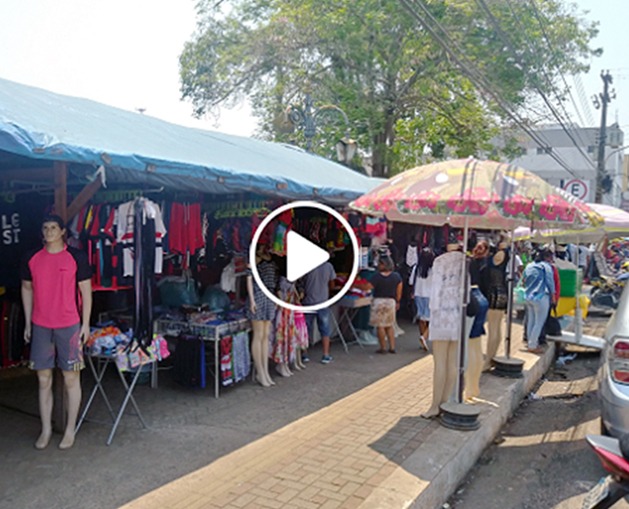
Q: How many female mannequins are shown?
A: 6